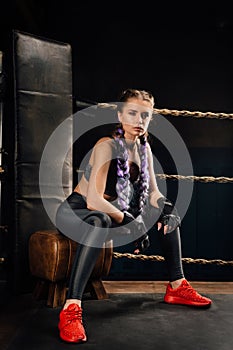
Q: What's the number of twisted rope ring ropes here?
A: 3